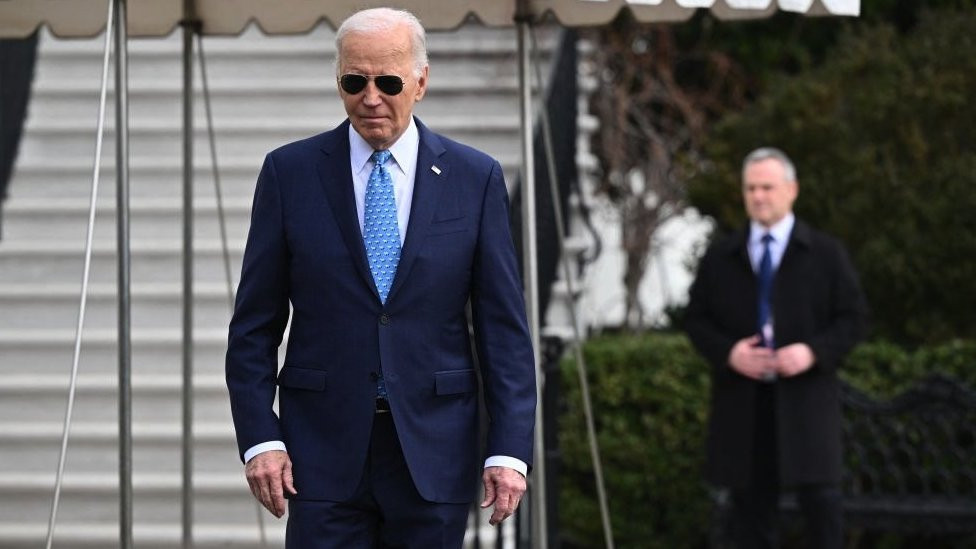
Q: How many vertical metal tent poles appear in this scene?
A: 3